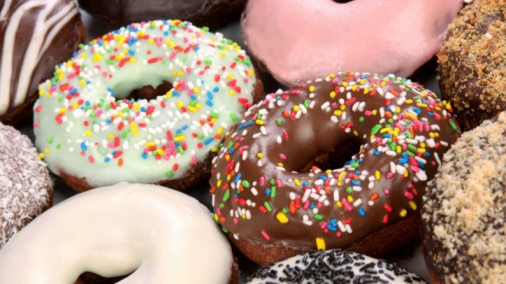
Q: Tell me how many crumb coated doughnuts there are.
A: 2